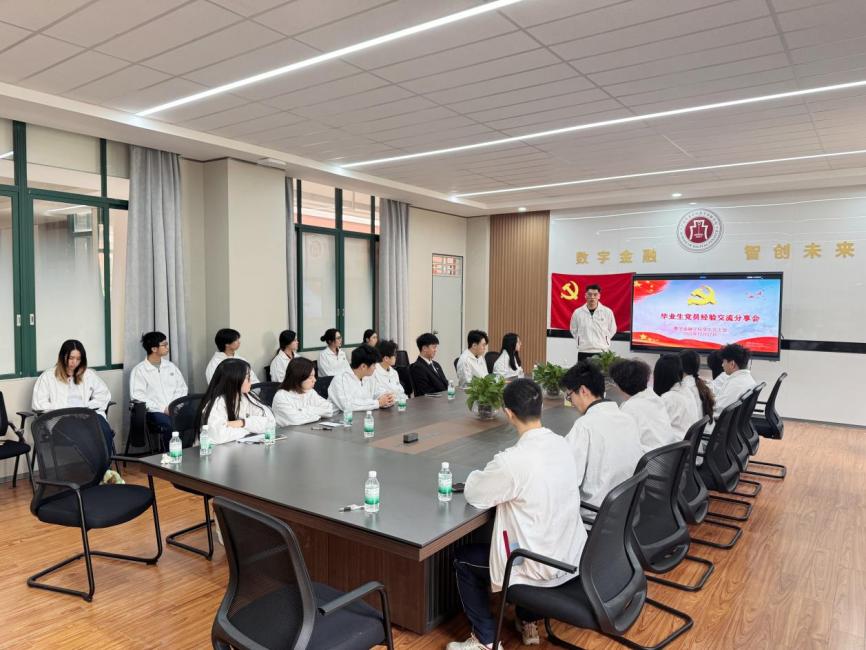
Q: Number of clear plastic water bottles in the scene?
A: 9